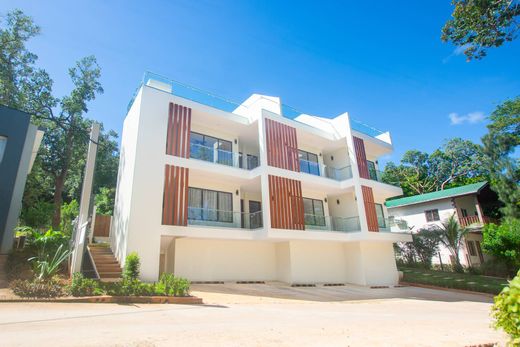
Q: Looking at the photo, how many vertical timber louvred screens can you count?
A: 6